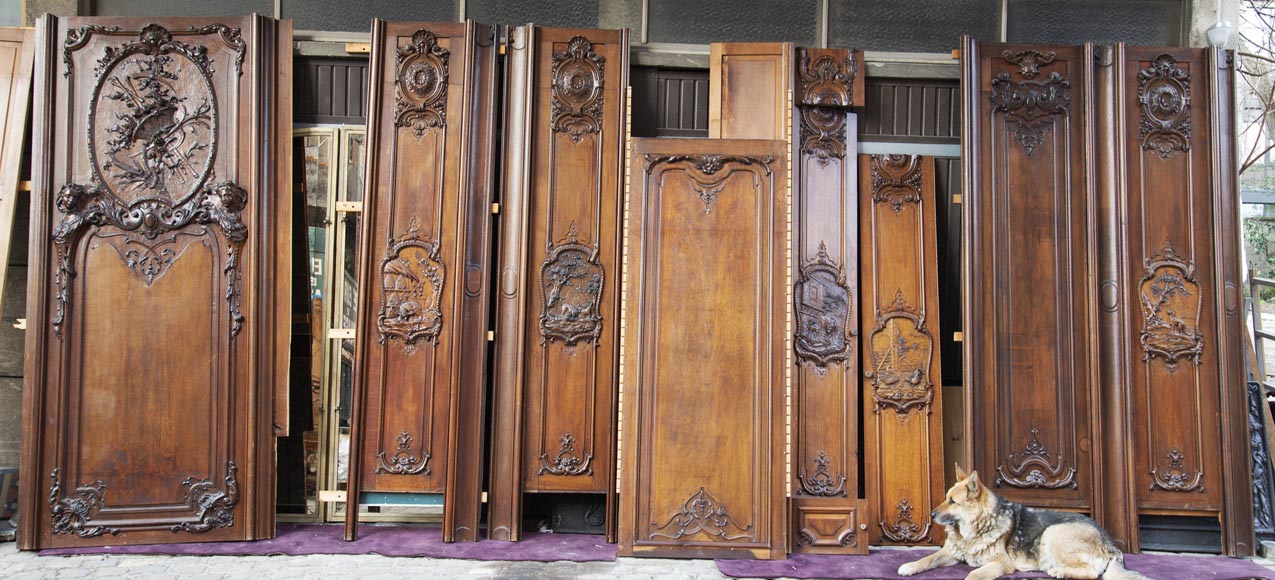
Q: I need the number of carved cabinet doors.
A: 8